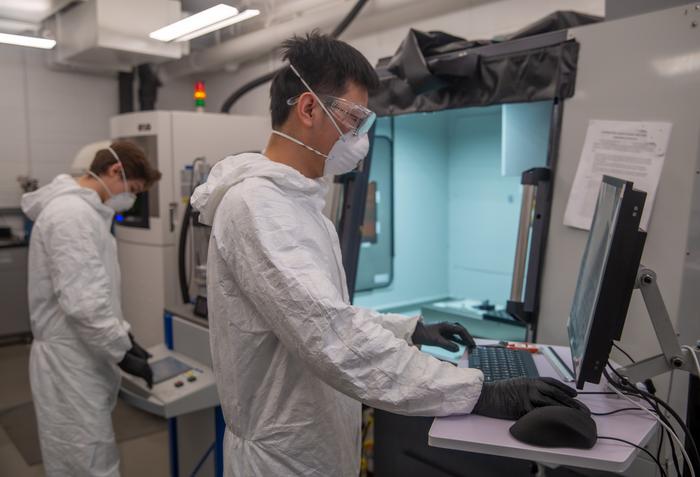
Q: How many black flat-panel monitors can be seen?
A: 1